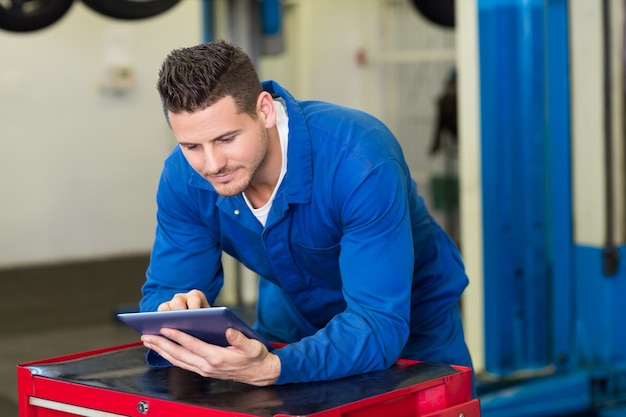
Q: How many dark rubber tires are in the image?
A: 3